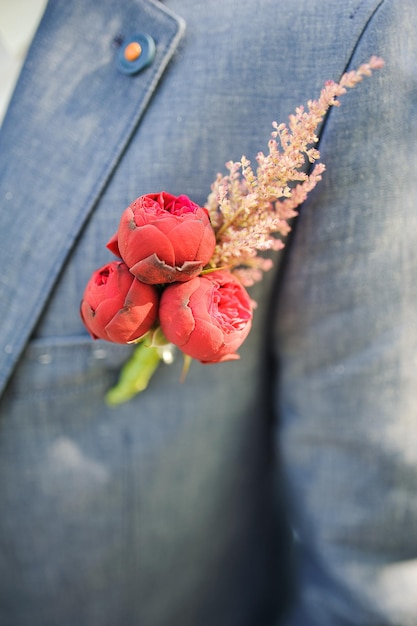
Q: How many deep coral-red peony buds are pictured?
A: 3